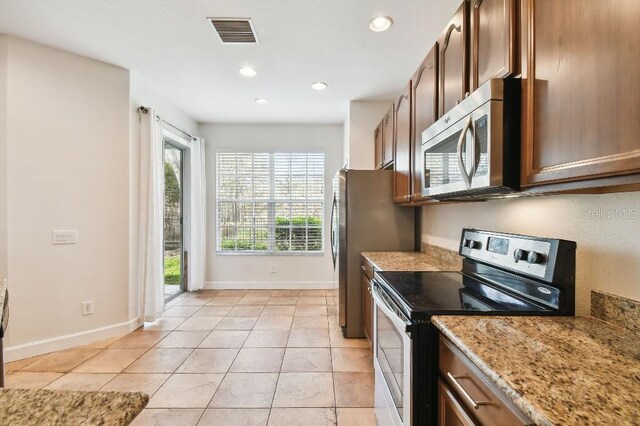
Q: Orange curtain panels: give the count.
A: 0